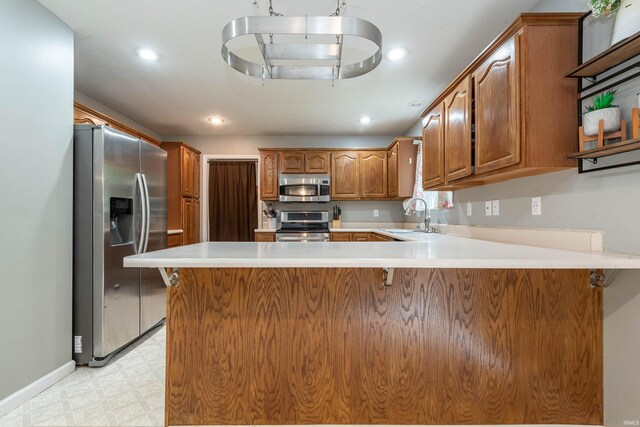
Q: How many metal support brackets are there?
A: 3